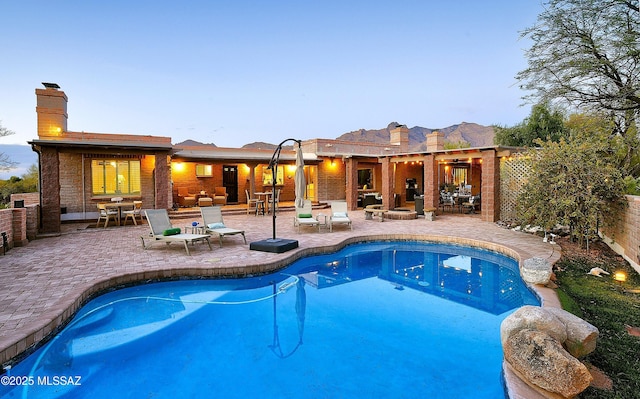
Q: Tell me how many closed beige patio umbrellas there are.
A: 1